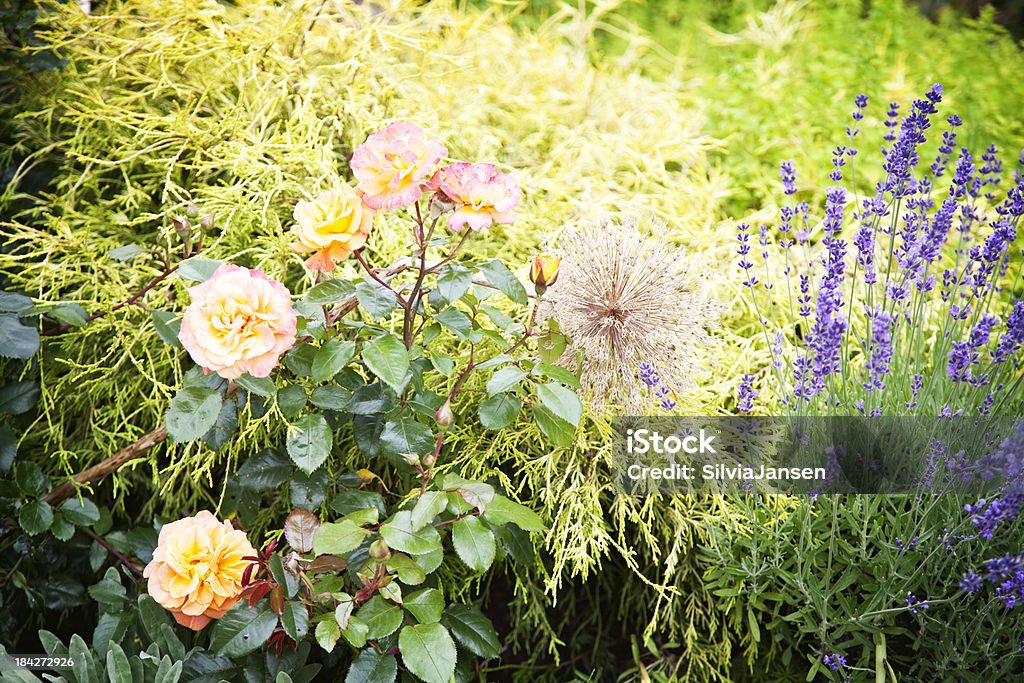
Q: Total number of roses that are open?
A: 5